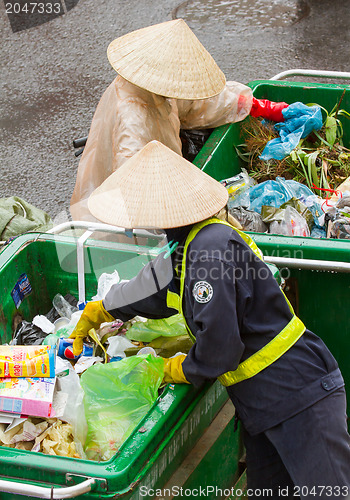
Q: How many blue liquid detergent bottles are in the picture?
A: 0